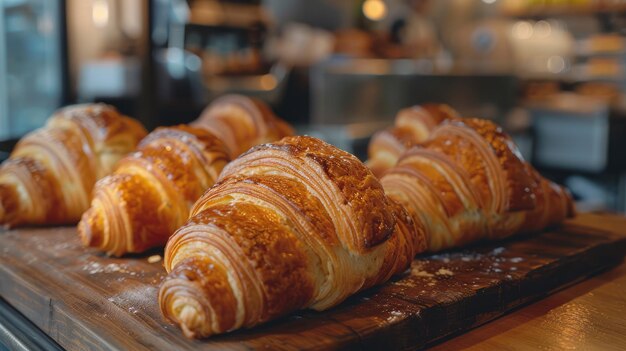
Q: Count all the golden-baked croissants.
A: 6